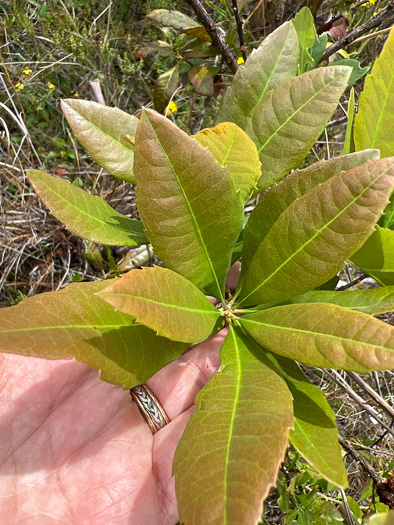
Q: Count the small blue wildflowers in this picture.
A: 0